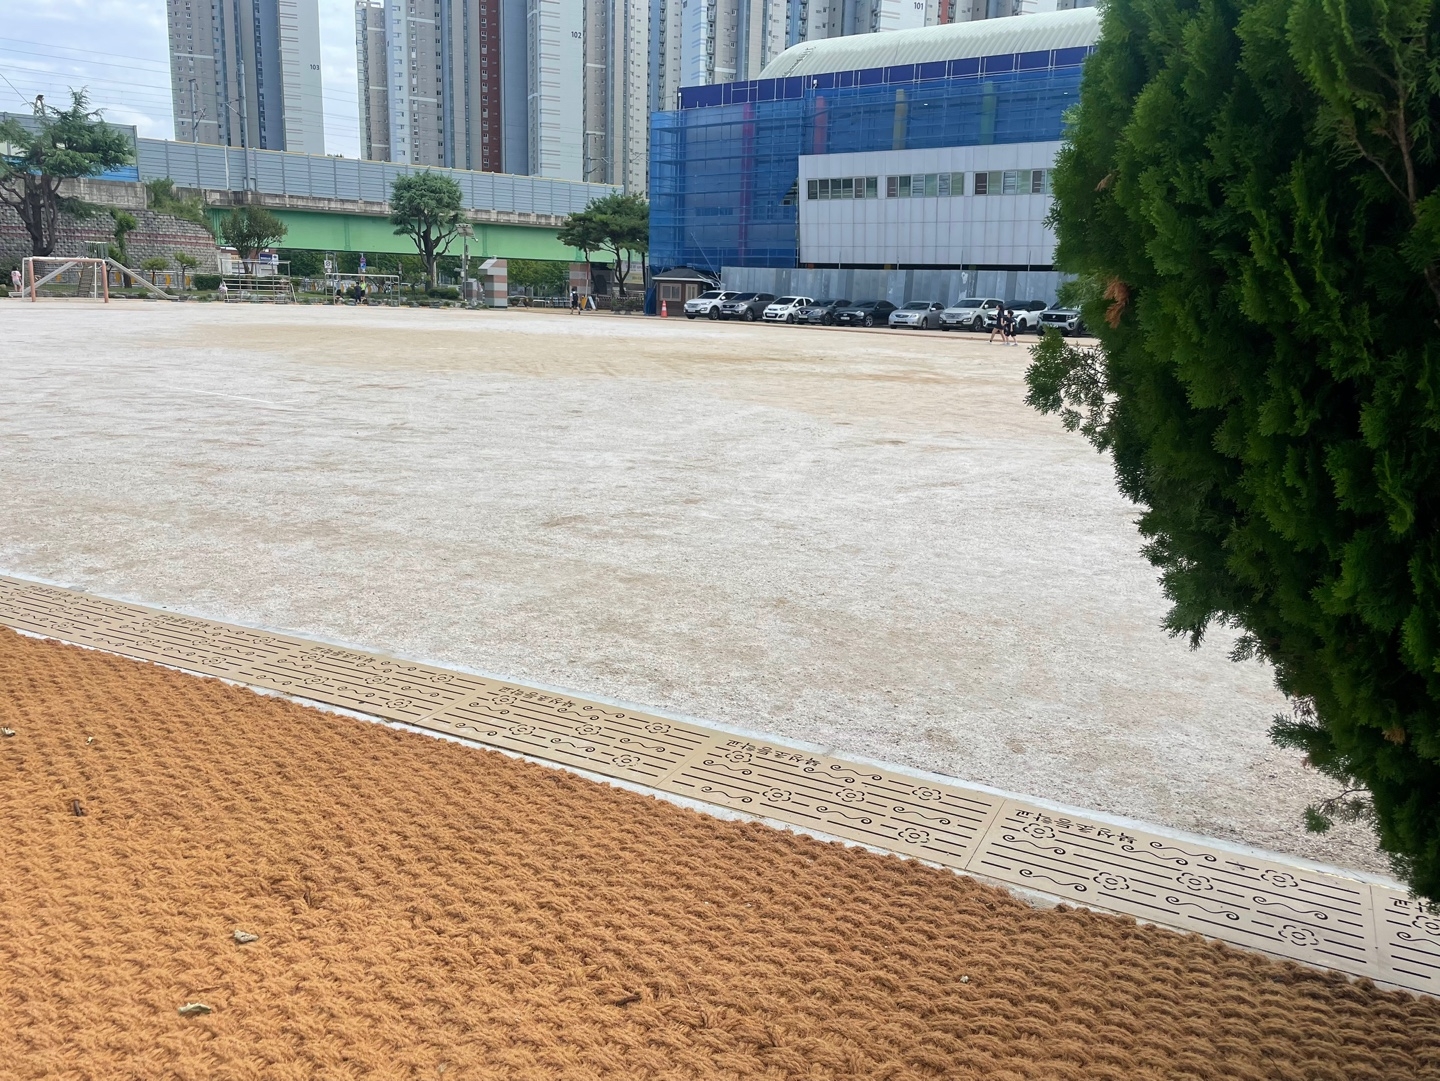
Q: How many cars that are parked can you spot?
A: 9